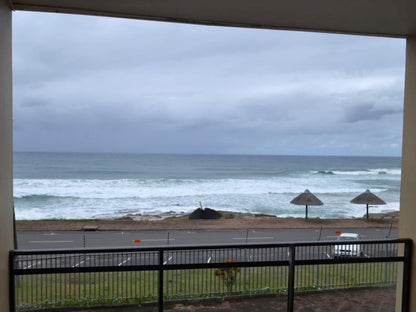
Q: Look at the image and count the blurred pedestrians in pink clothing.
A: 0